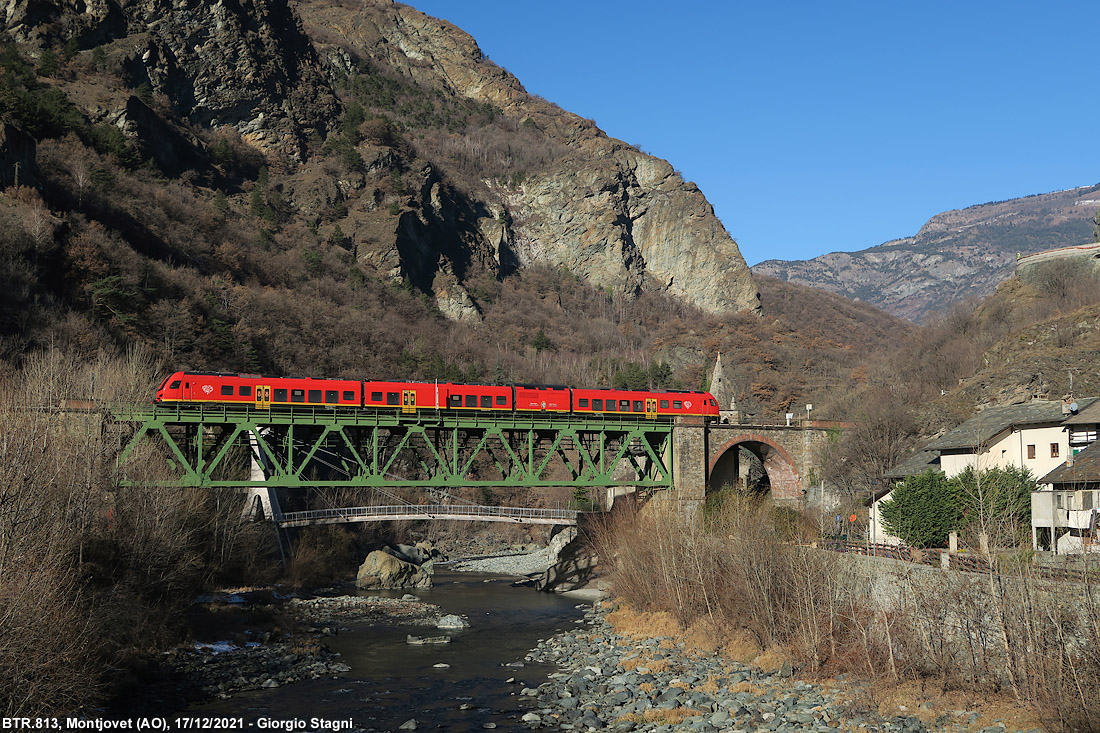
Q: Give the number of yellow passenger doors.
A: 3